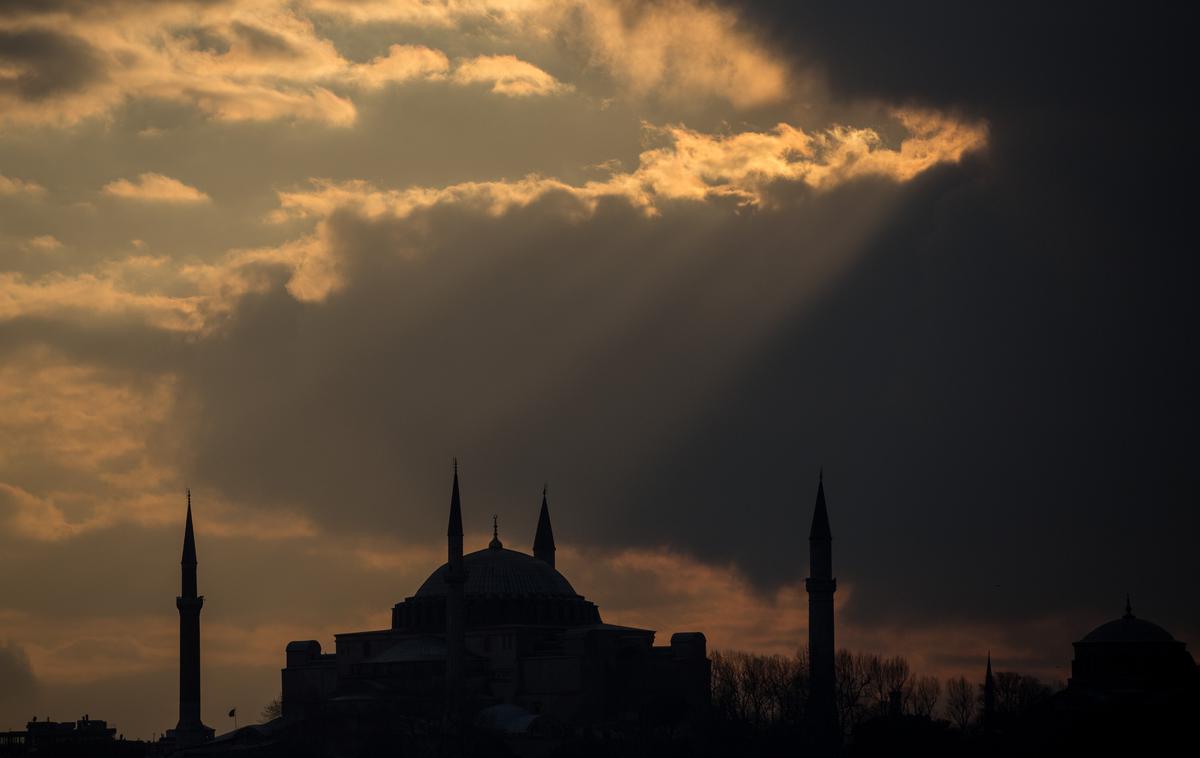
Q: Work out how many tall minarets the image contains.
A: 4